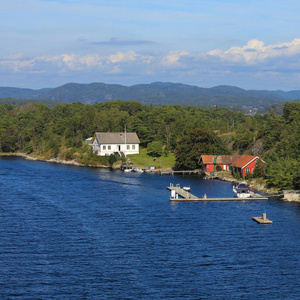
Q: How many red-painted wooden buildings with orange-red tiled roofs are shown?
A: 2